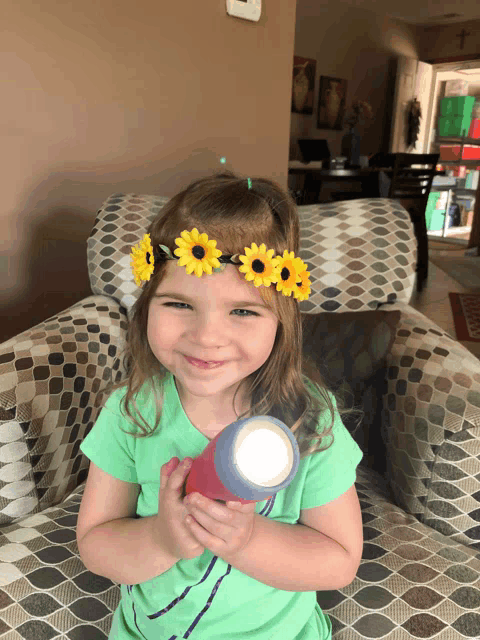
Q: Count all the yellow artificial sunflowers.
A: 5